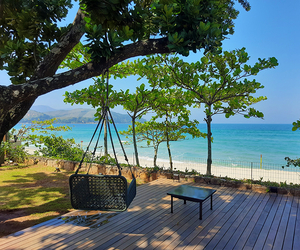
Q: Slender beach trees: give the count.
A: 5